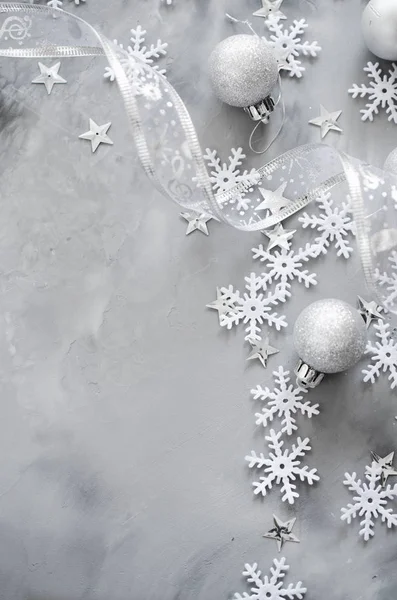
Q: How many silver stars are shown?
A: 12